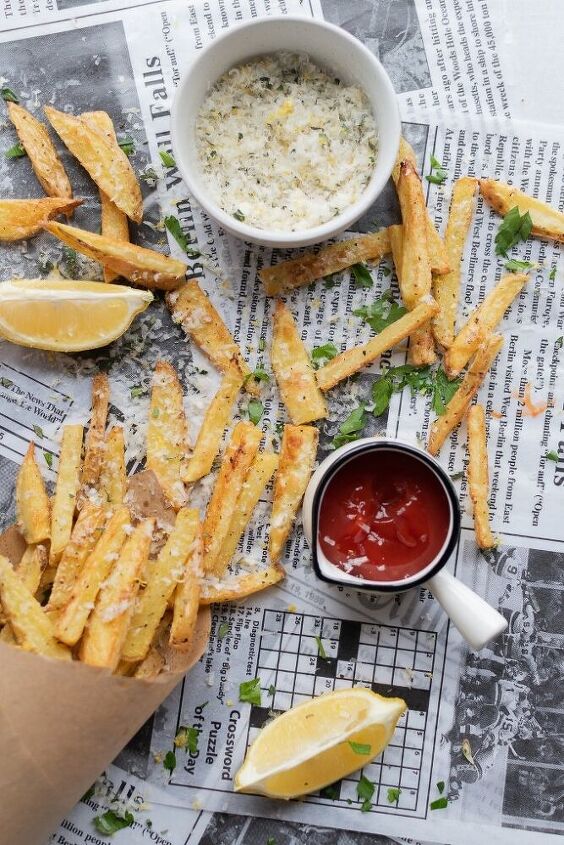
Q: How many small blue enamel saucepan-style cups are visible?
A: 0